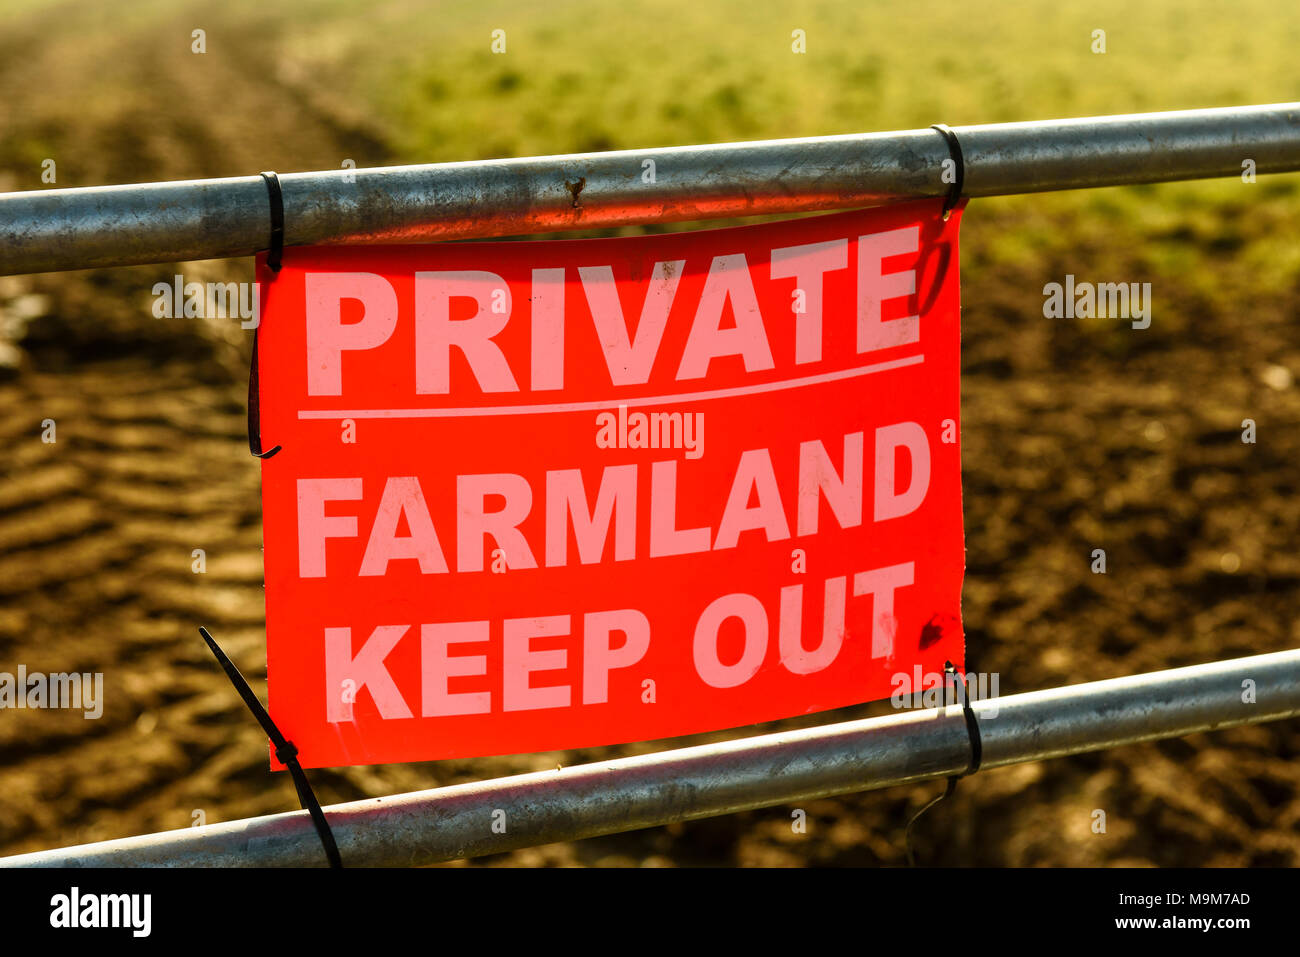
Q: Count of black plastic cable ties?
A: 4